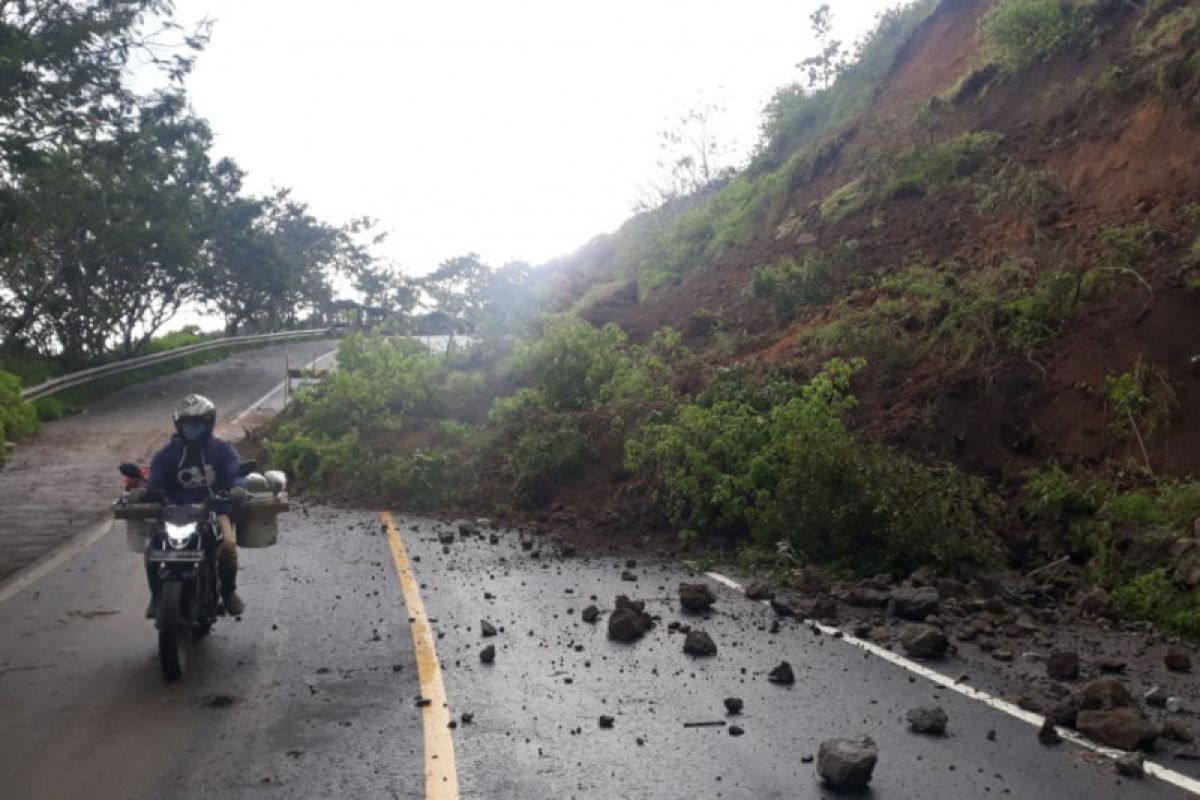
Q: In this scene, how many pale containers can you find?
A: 2